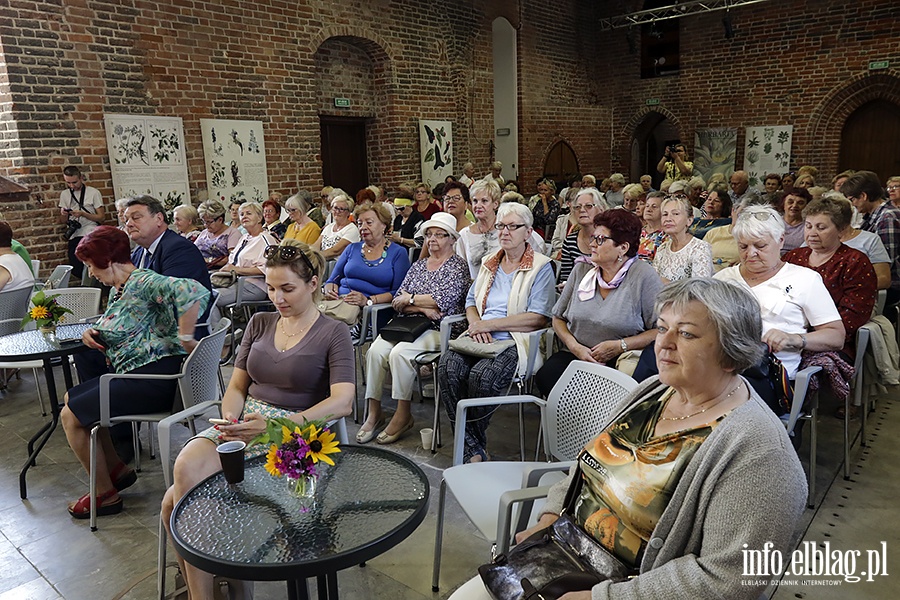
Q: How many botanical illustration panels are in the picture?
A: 5